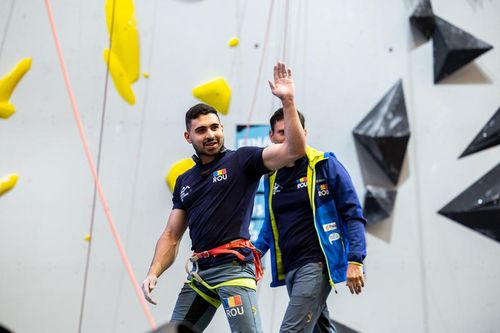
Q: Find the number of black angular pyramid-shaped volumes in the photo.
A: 6